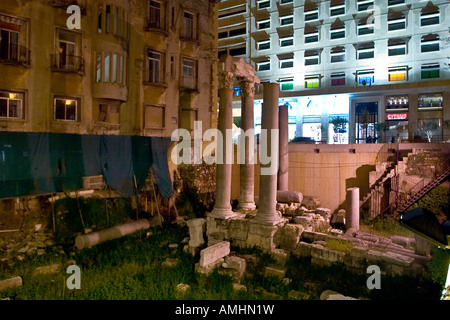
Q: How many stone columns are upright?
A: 5